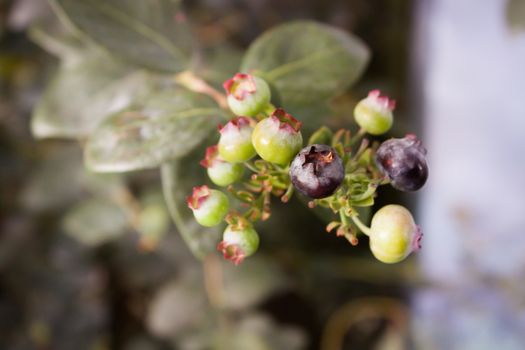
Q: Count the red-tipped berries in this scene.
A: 8